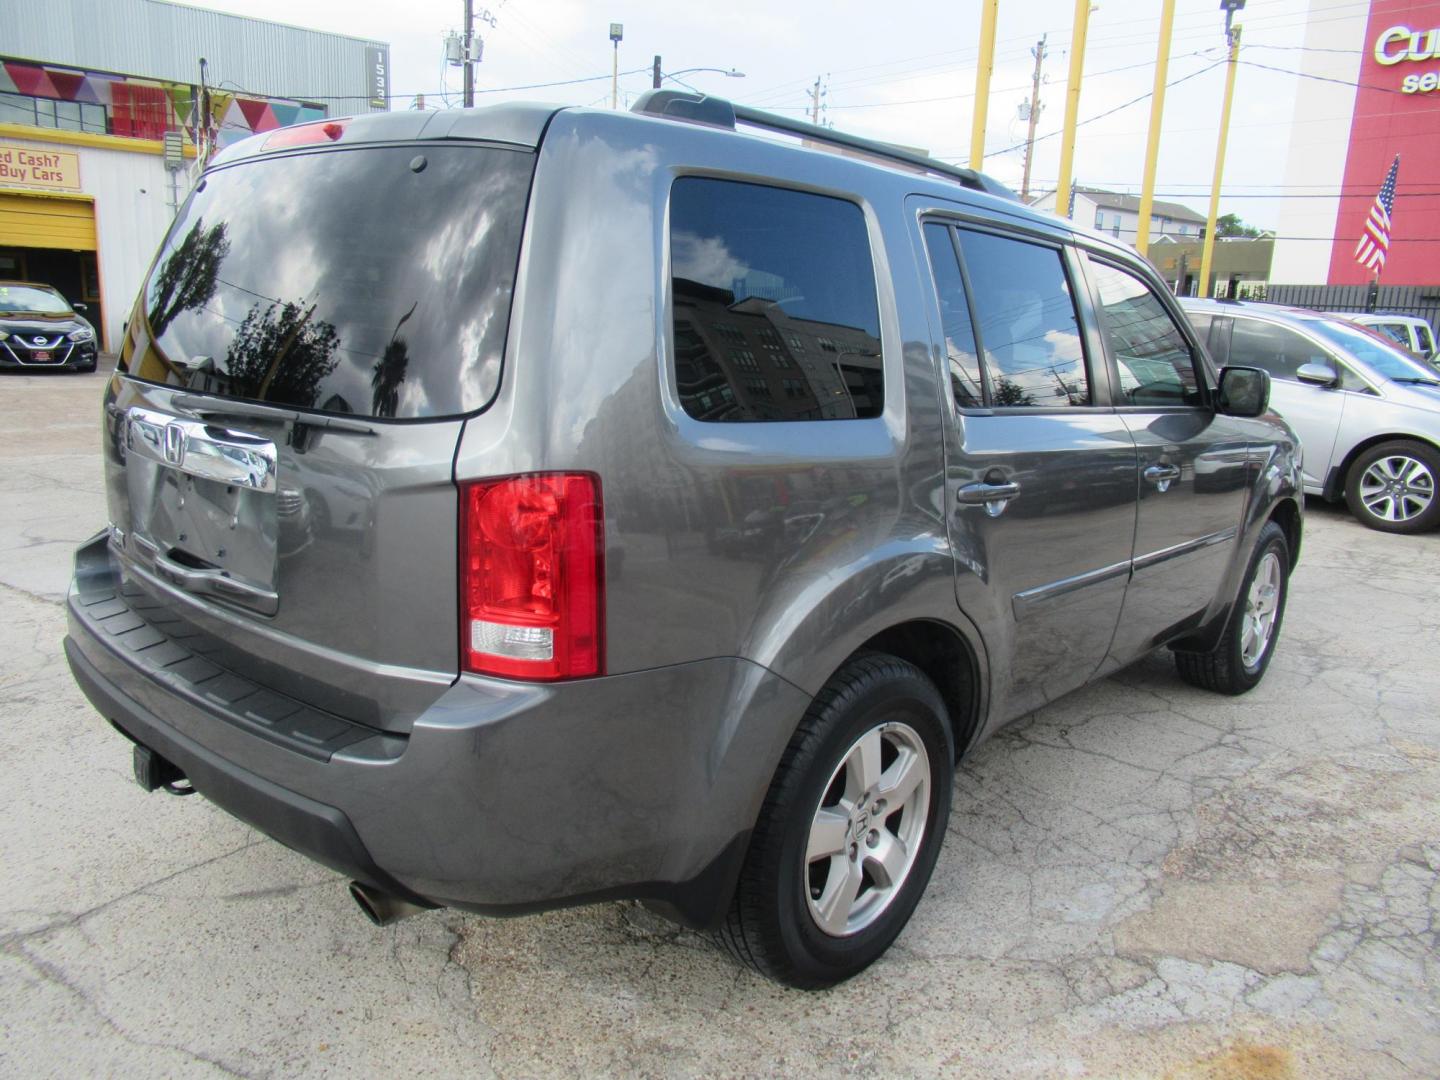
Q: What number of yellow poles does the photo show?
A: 4